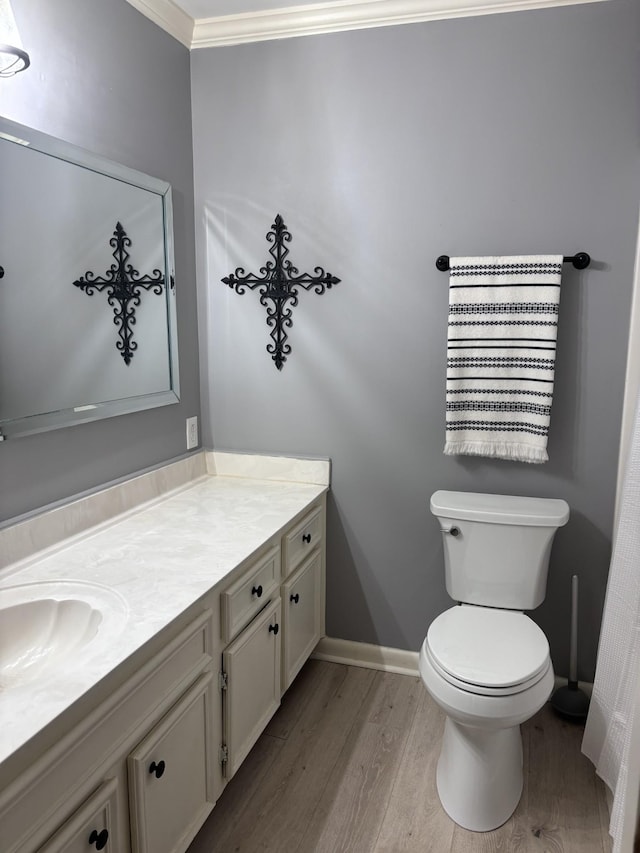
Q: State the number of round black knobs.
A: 6